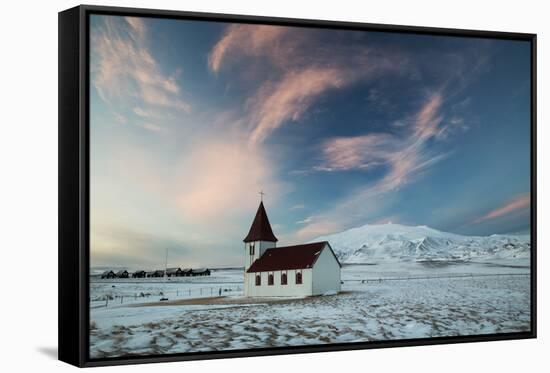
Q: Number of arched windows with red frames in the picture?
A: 4